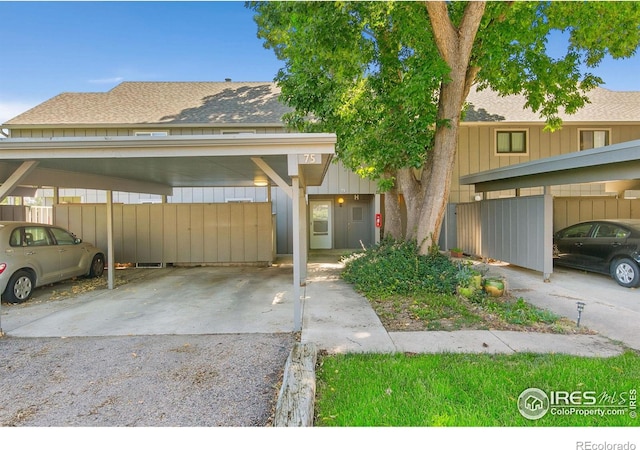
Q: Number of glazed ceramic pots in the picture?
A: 3